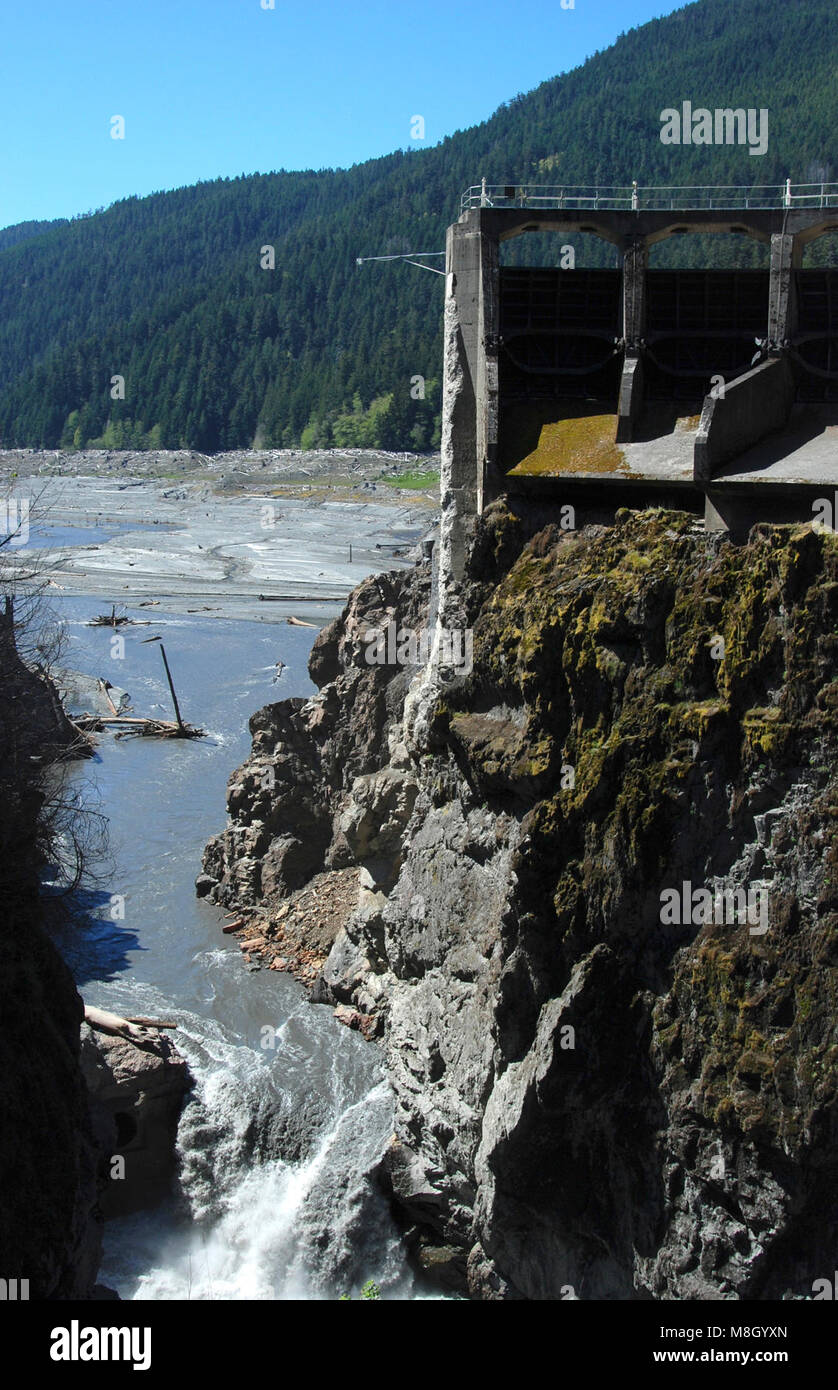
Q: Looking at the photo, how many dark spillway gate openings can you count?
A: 3